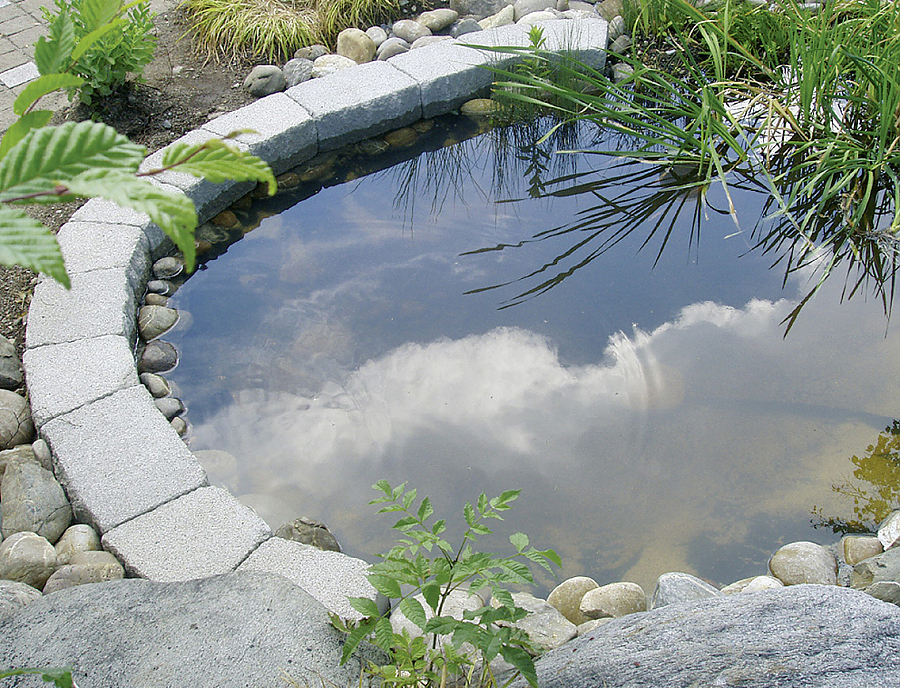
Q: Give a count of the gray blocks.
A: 12